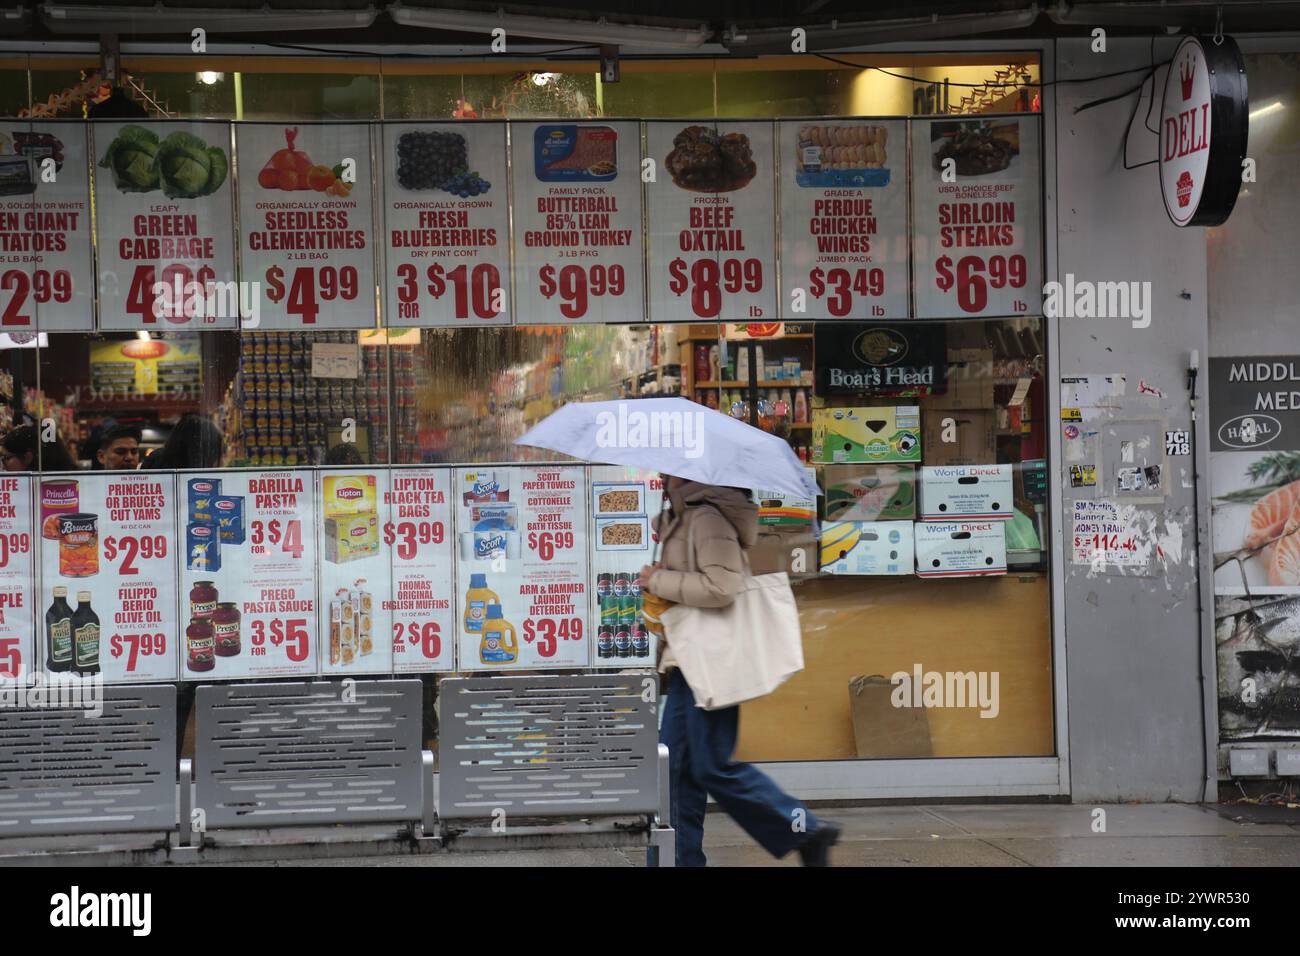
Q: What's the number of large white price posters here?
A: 14